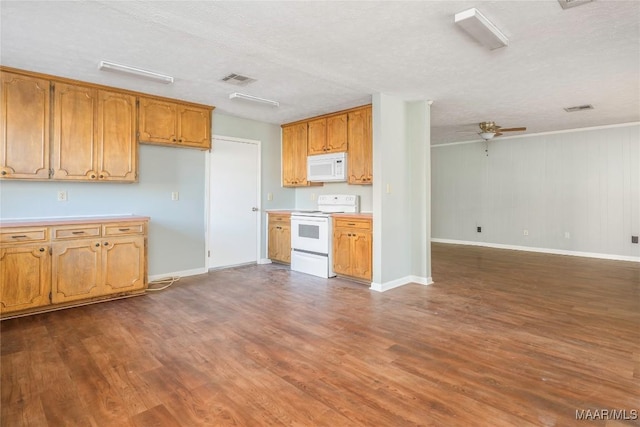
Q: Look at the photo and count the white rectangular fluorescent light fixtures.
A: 3